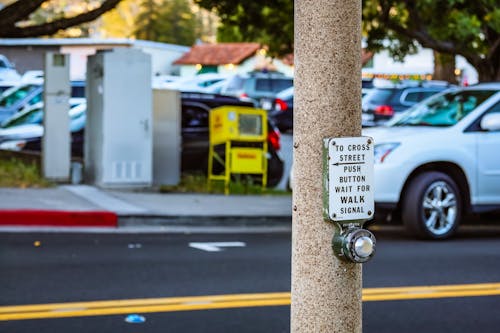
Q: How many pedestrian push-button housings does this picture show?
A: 1